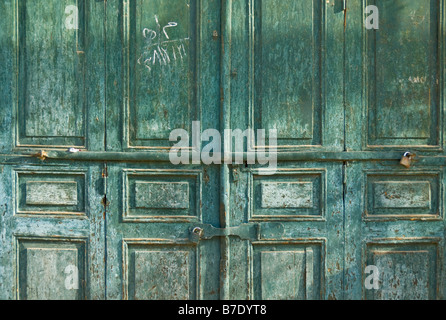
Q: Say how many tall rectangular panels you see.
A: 4